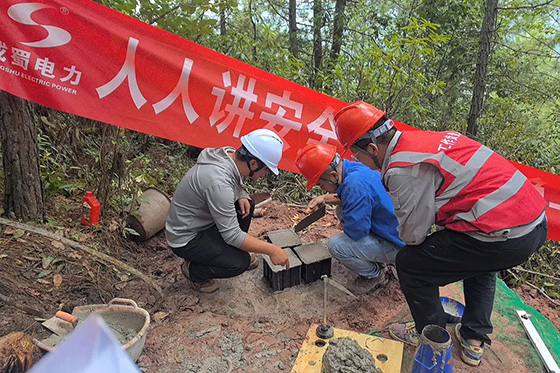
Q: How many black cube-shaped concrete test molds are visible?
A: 3